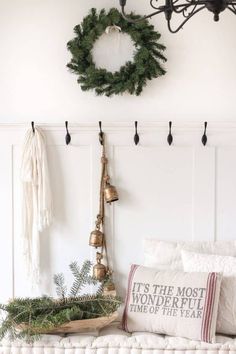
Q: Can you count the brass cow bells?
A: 4